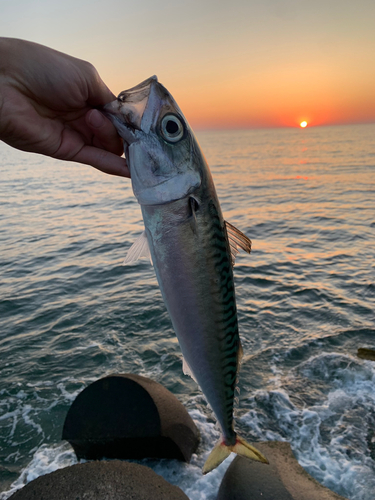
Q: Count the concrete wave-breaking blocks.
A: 3